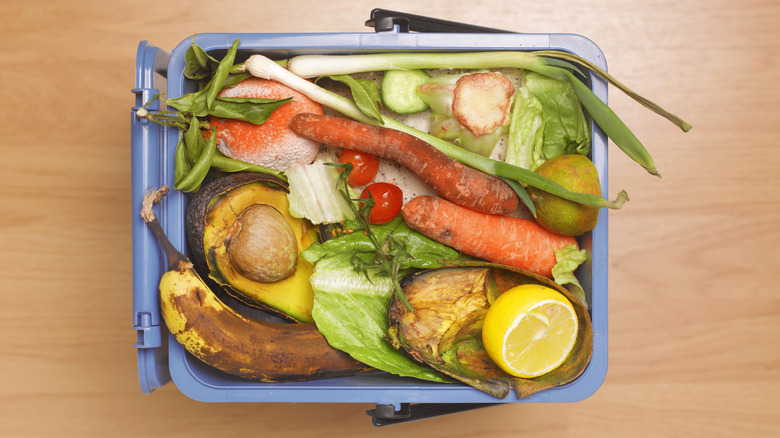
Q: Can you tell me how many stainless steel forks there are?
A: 0